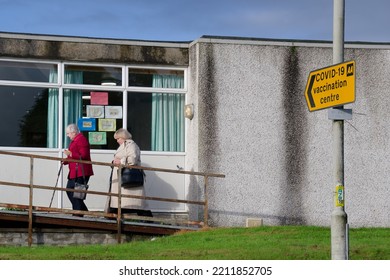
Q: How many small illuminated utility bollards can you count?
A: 0